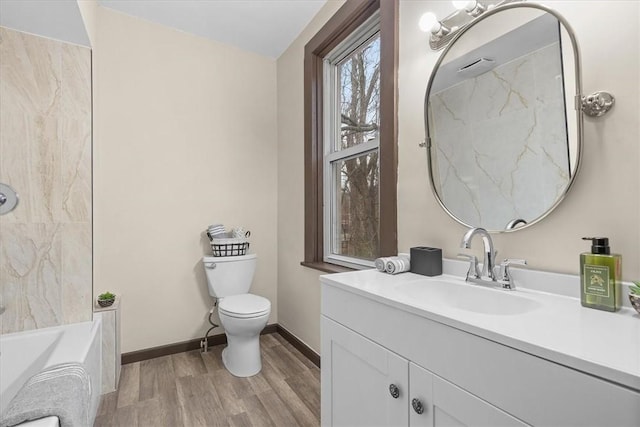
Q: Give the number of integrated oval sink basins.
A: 1